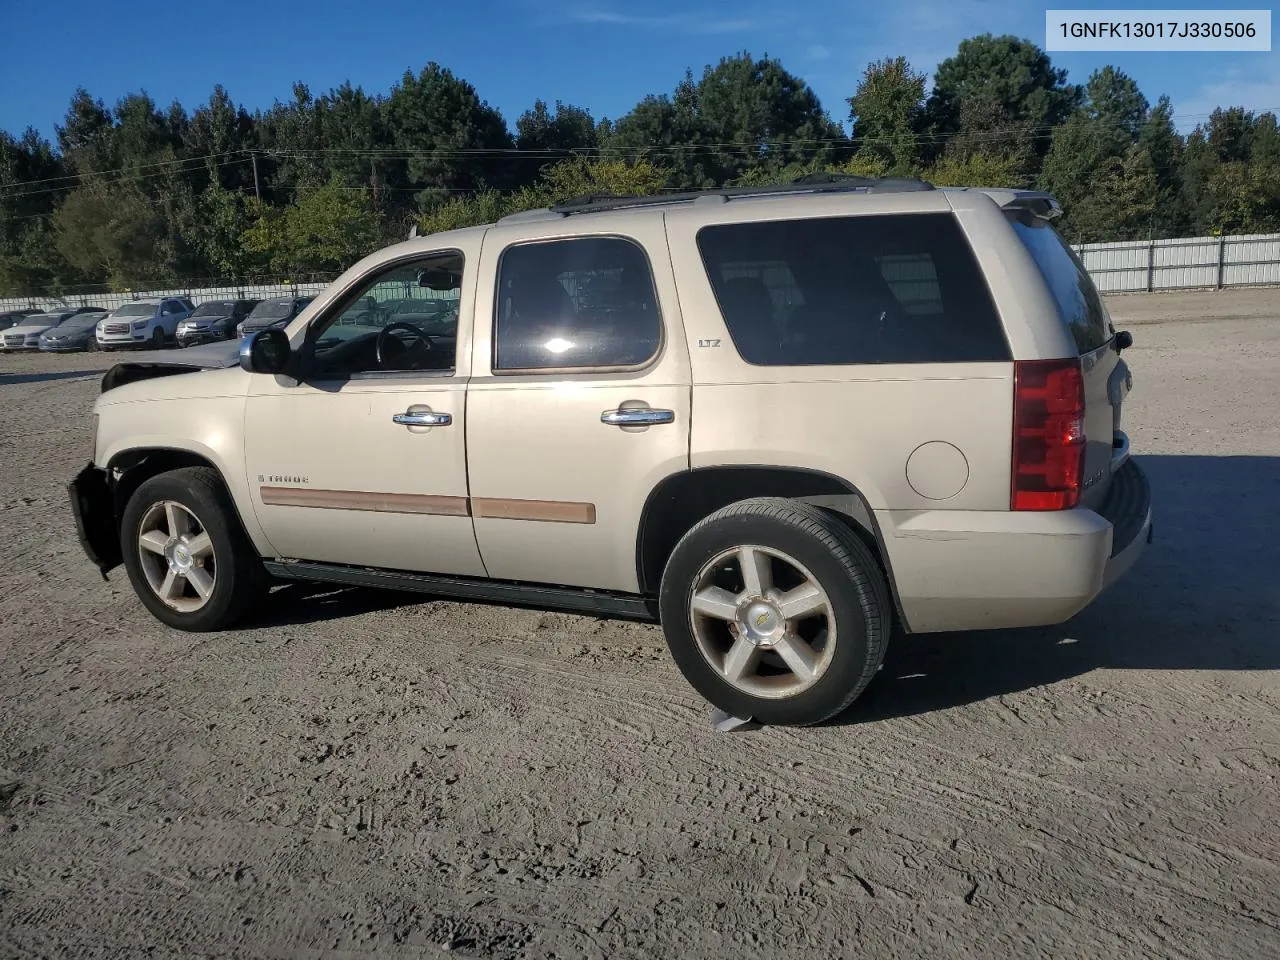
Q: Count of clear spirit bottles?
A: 0